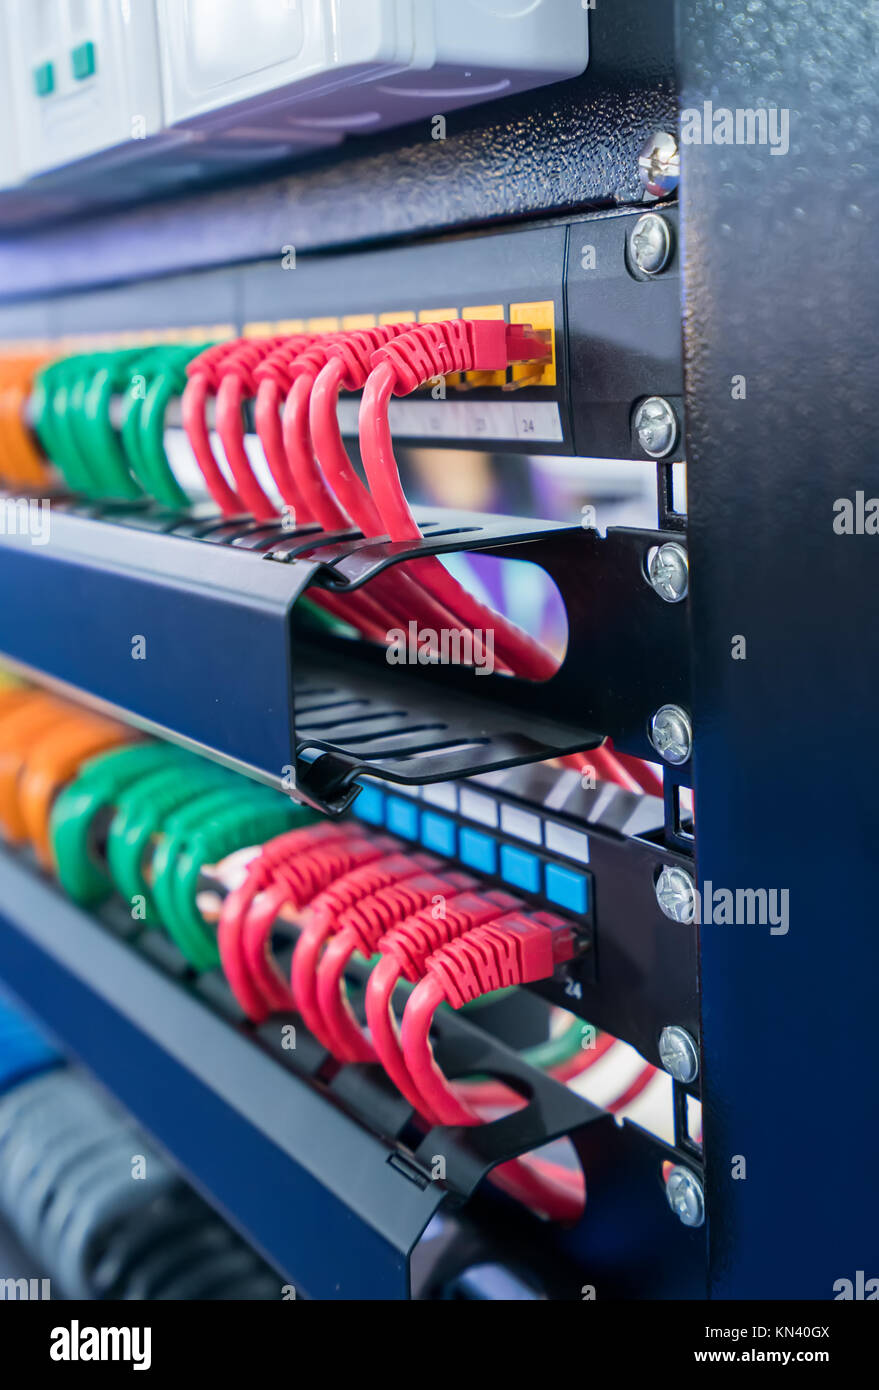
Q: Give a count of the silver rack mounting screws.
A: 8